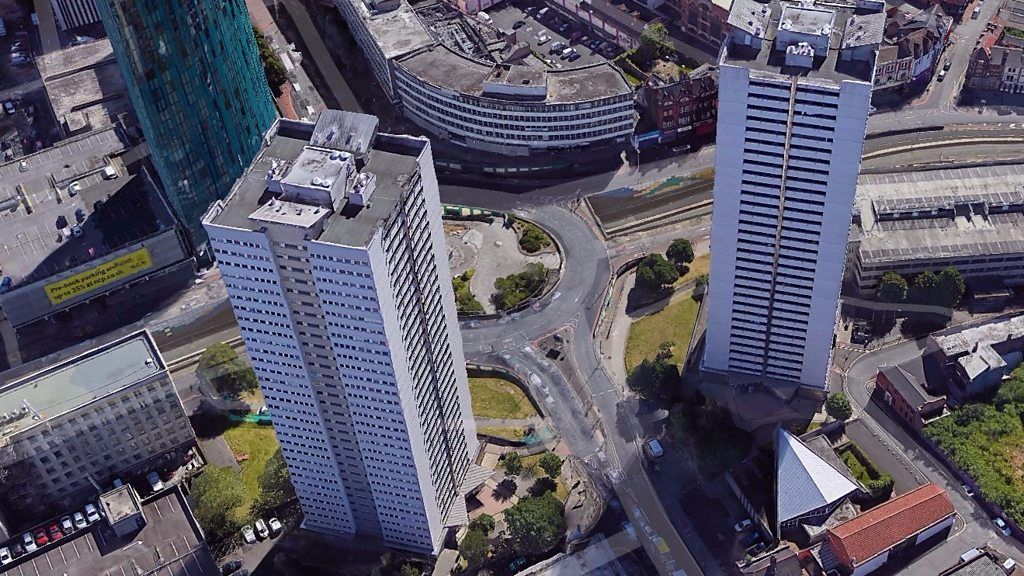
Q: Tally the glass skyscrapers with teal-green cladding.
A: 1